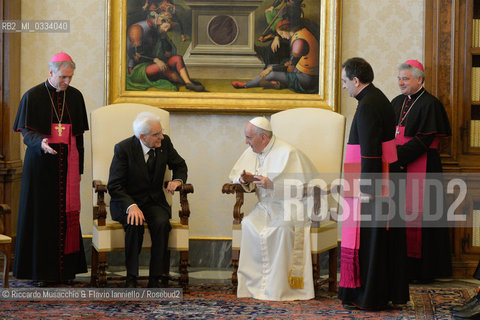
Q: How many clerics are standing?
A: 3